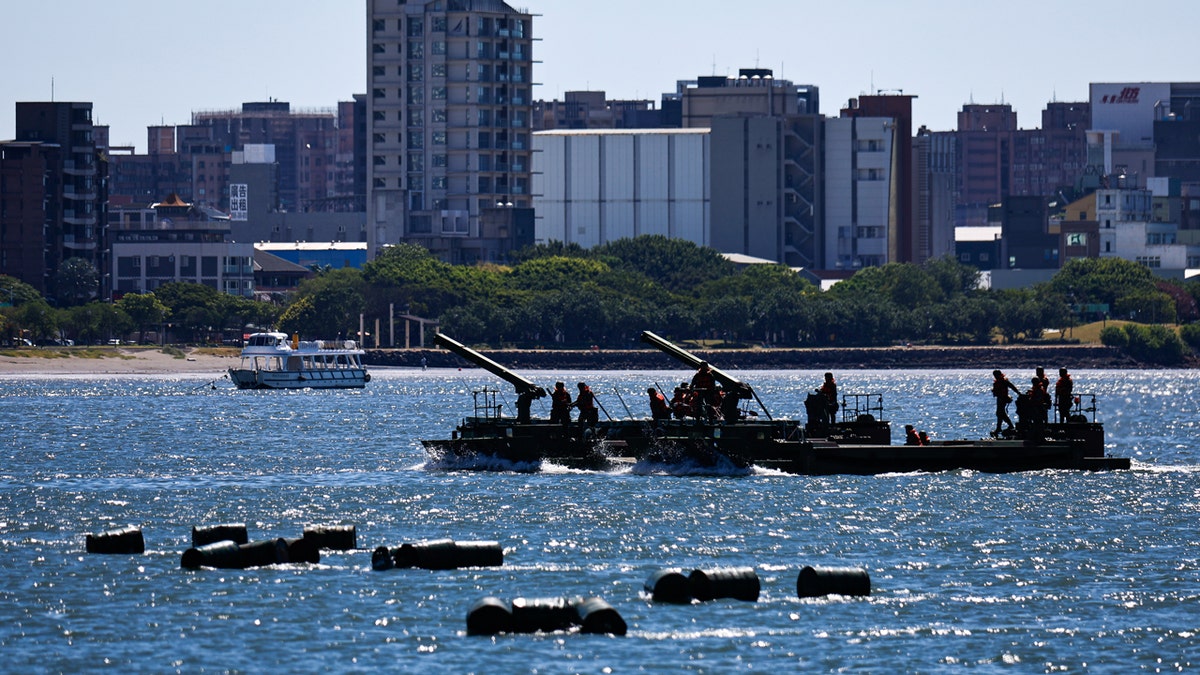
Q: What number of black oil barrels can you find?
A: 15